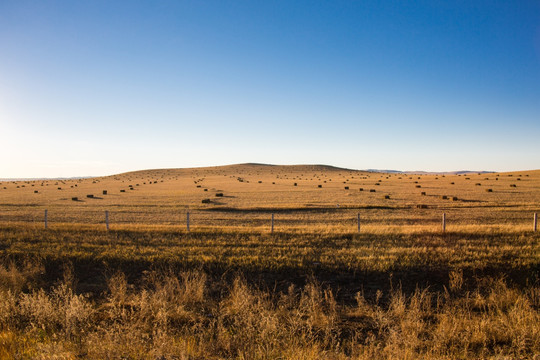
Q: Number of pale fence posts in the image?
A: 7